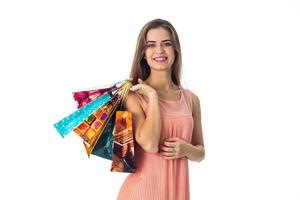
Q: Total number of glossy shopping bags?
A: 5